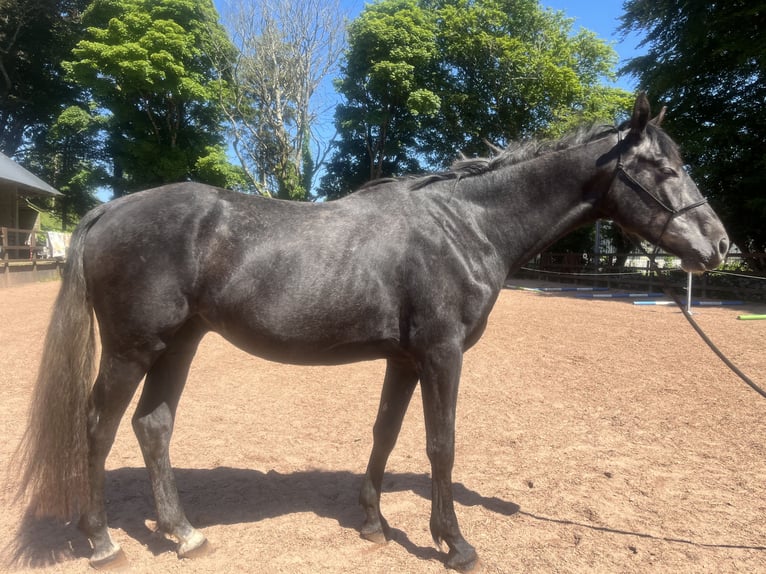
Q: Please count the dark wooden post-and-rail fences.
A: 2